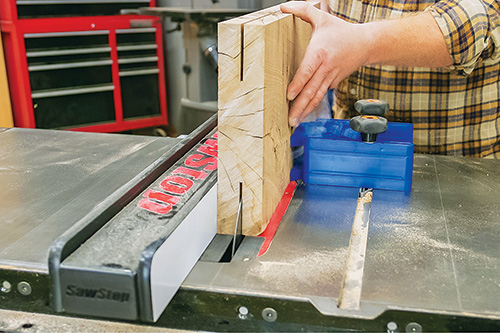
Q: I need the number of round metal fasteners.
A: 6